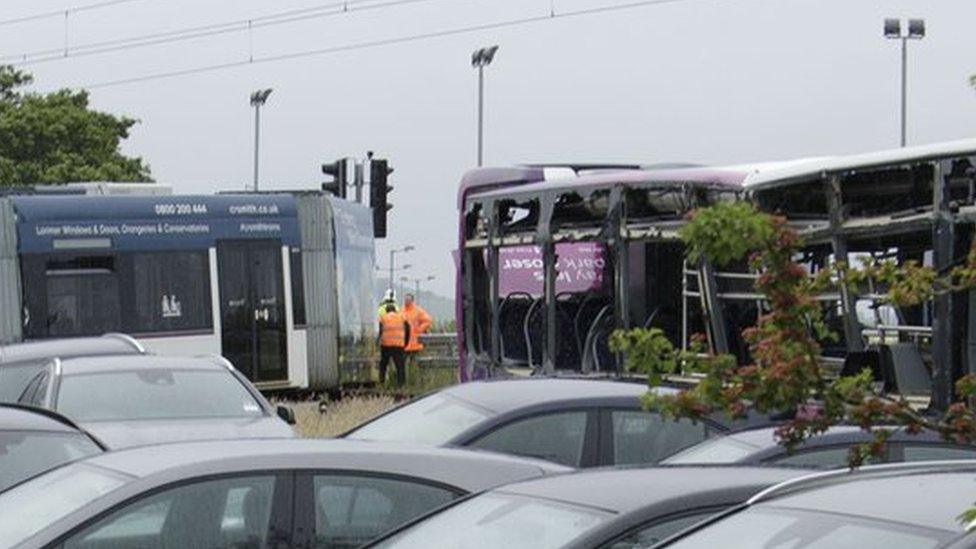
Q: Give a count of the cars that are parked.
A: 8